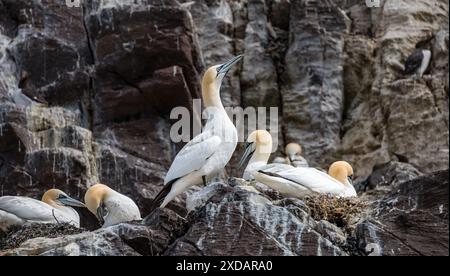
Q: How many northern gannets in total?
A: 6